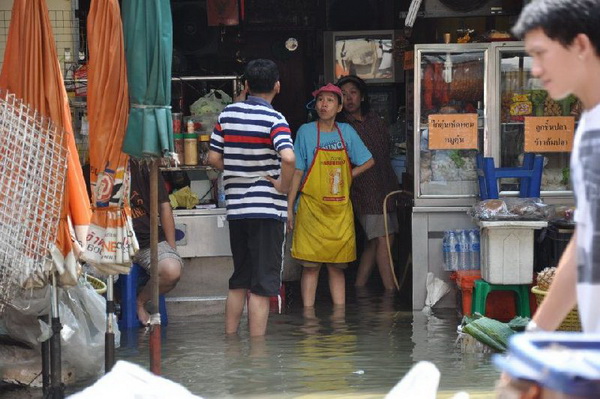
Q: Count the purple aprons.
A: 0